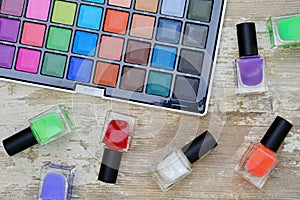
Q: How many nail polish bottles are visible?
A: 7